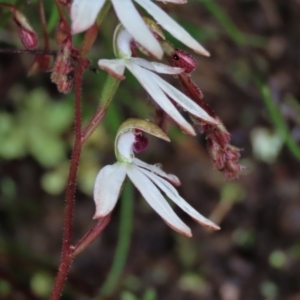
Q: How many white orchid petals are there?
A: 12